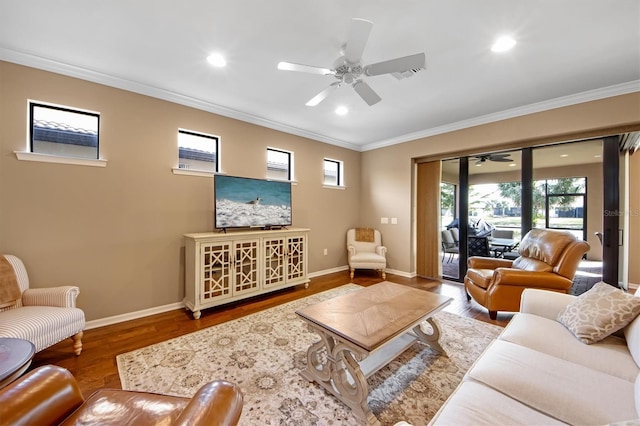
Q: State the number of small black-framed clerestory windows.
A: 4